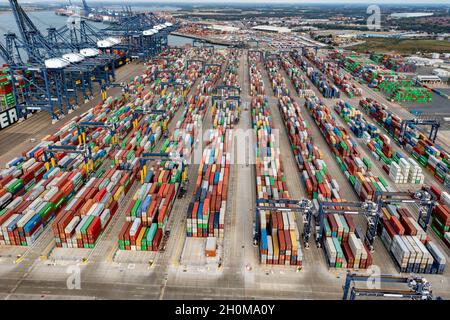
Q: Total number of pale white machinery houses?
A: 10